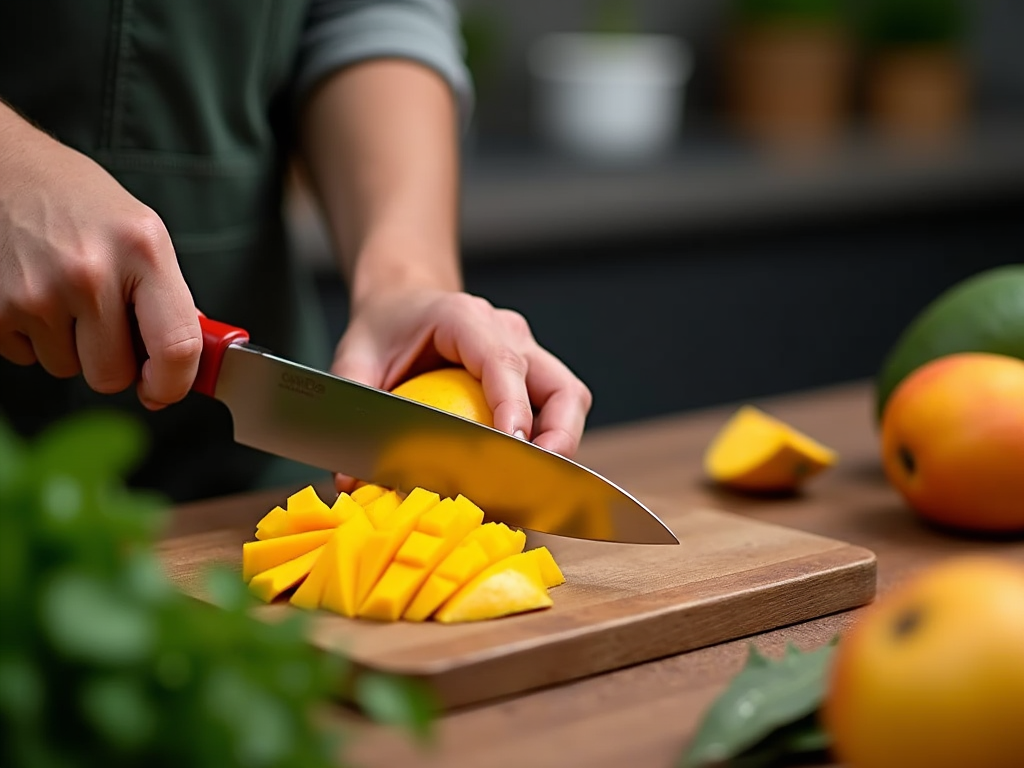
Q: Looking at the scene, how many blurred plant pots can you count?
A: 3